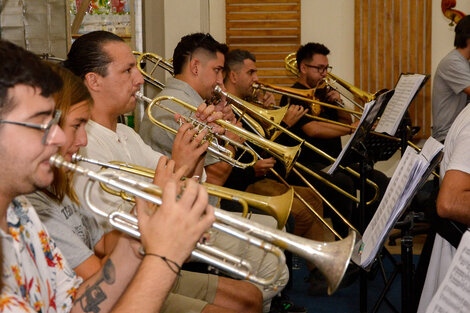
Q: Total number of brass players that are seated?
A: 6